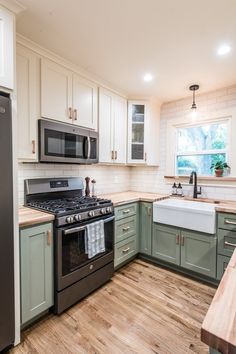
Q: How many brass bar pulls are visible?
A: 15